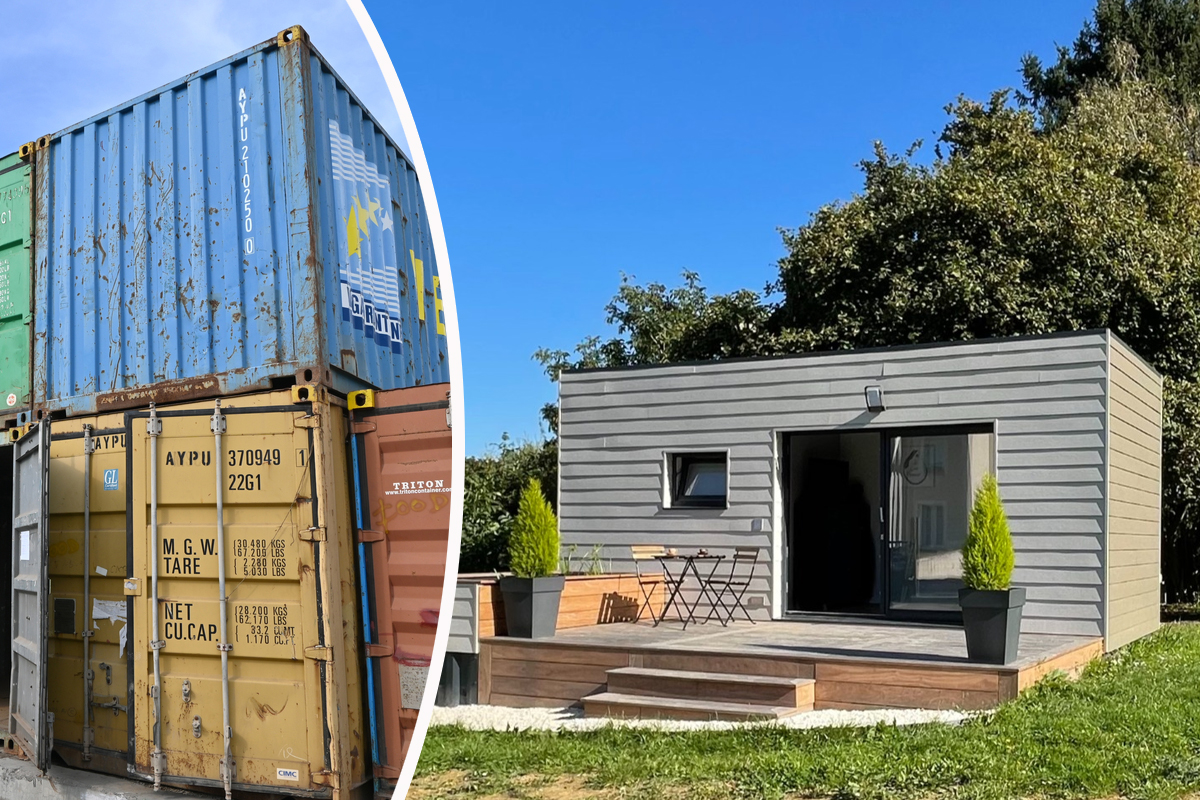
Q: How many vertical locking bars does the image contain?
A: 3